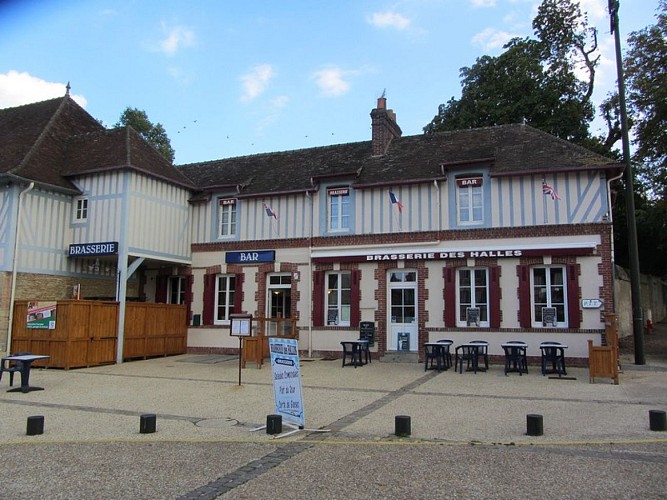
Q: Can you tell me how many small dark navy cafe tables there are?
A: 6